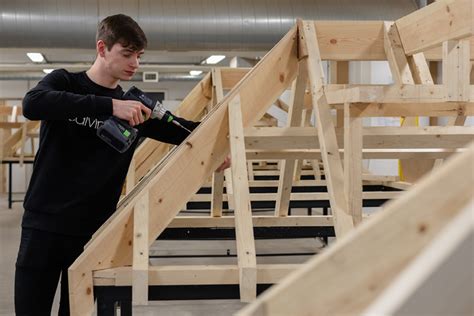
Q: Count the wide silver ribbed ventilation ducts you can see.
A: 1